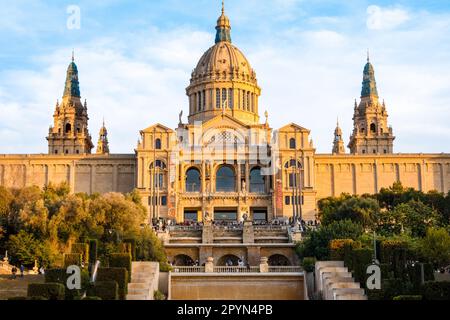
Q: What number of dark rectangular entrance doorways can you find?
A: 3